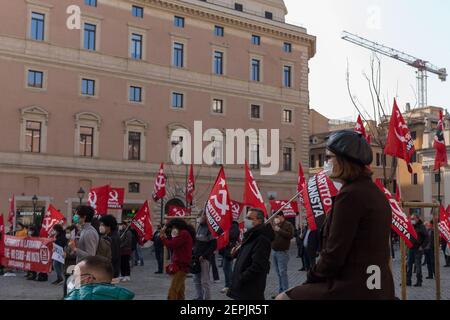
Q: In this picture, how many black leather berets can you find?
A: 1